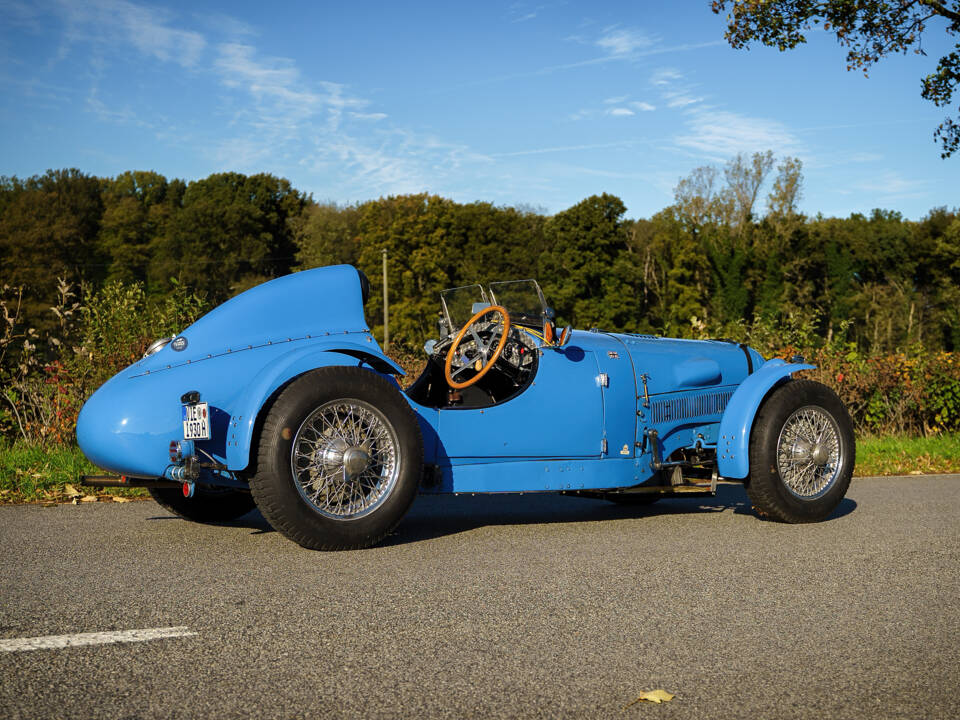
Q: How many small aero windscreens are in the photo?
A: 2